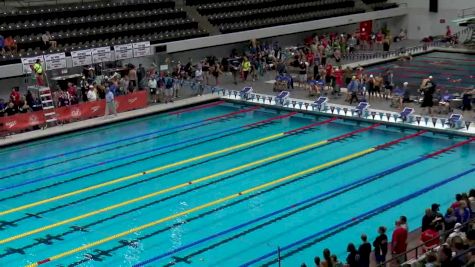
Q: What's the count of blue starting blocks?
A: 6